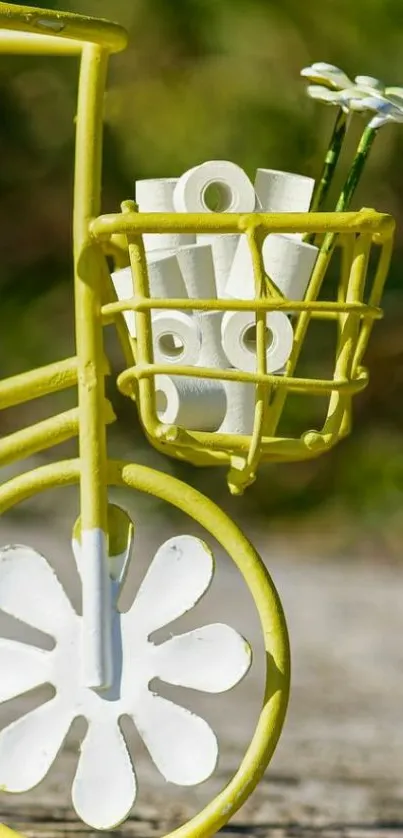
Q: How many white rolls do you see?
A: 12